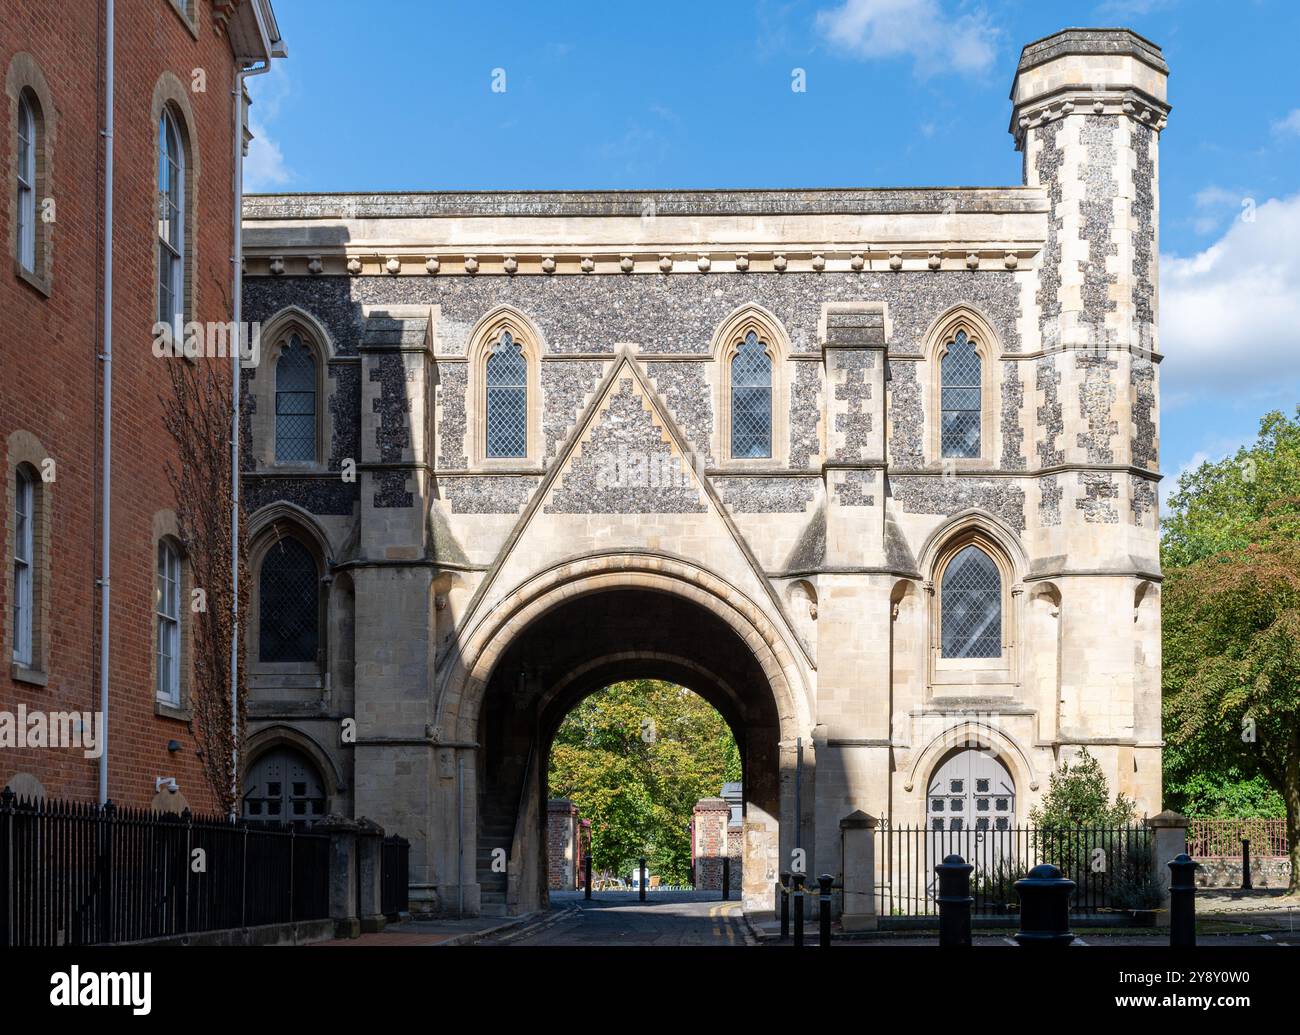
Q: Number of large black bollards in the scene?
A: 3